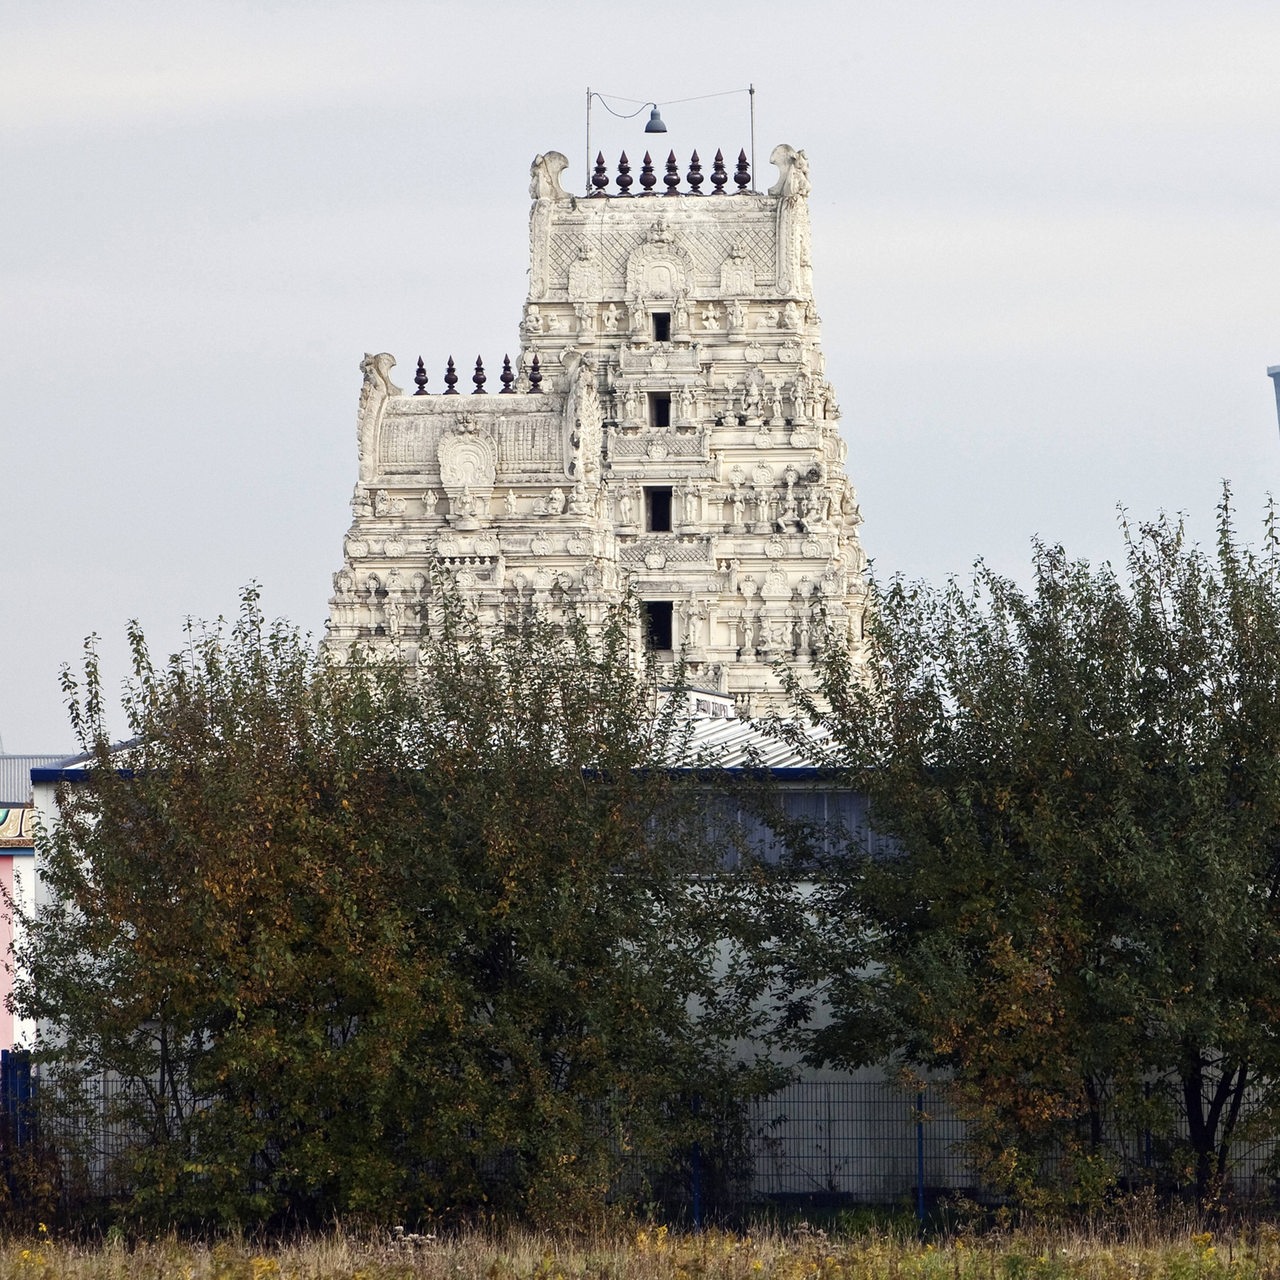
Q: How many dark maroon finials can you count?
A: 12